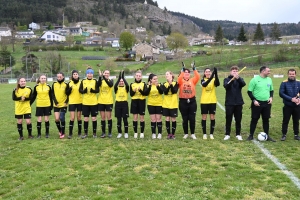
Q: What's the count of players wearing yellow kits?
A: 11